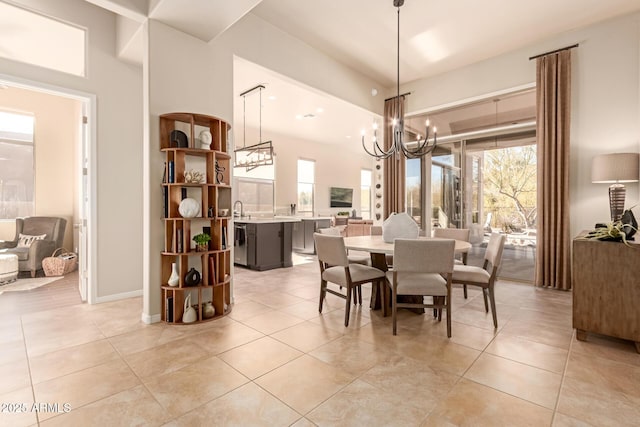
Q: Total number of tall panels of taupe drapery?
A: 2